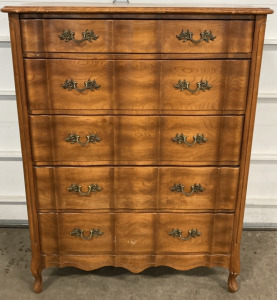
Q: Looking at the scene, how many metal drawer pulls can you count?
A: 10